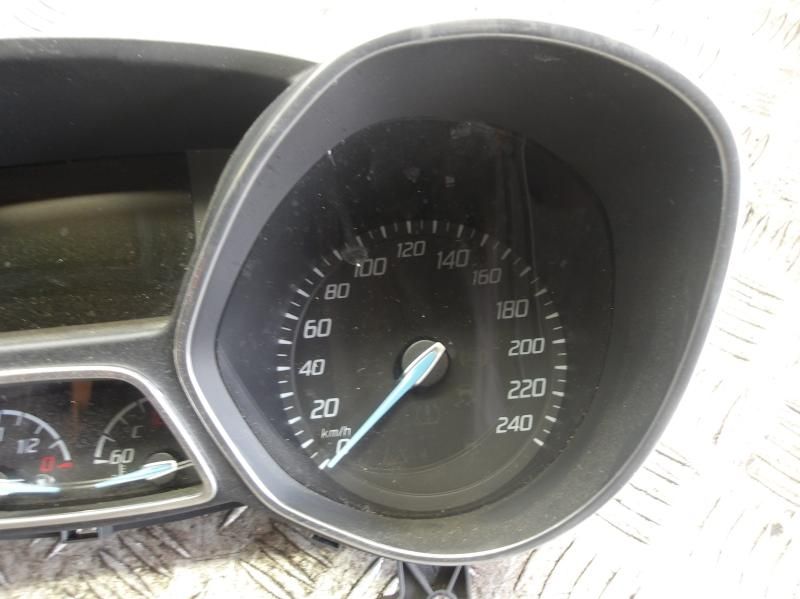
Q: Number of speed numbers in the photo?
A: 13